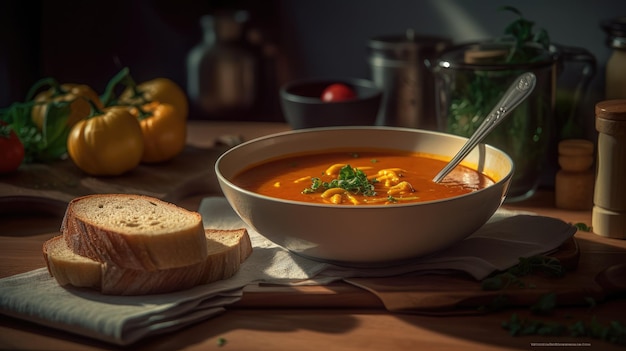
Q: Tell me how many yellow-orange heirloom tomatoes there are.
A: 4